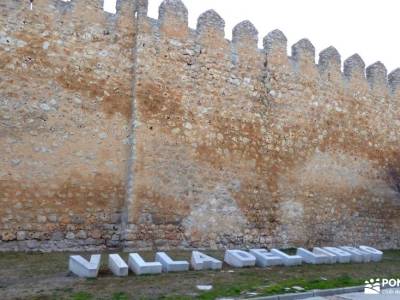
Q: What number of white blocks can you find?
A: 13